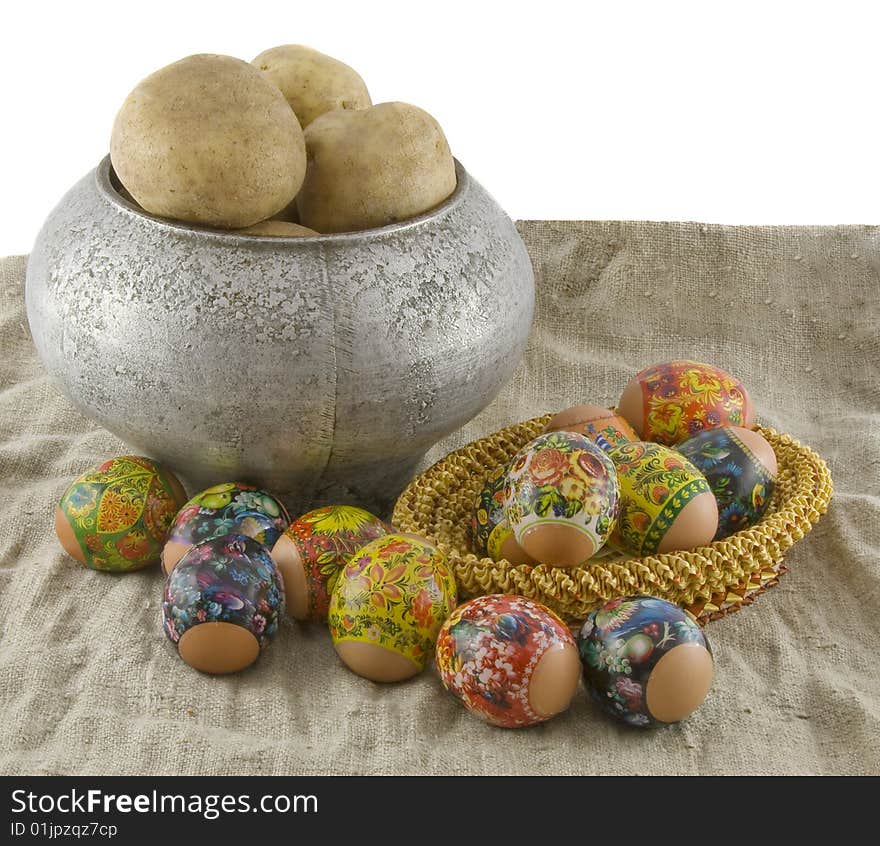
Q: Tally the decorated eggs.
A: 13